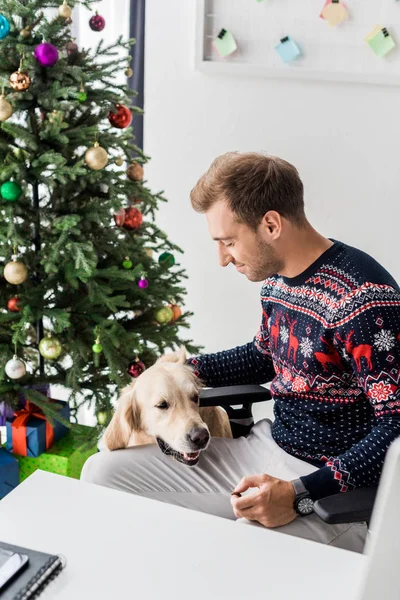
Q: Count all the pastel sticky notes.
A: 4